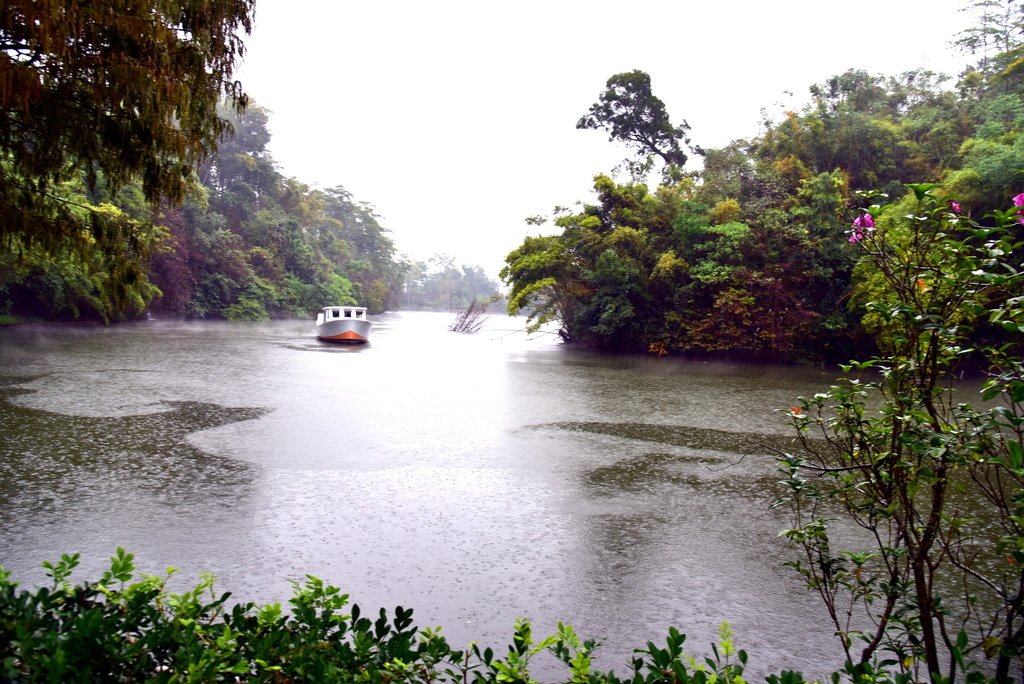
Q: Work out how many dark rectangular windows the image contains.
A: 3